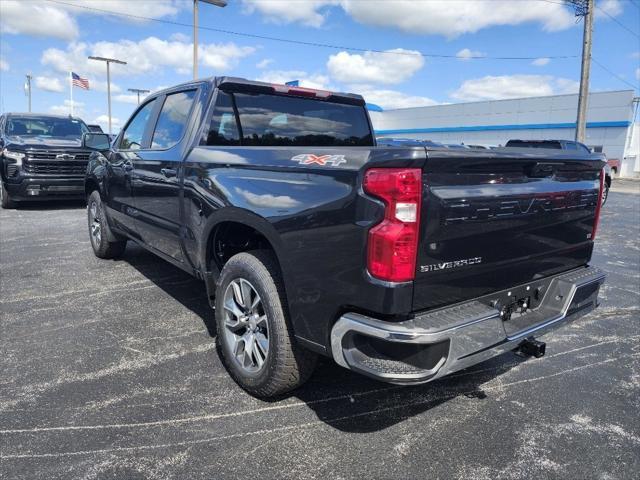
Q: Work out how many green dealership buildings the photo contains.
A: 0